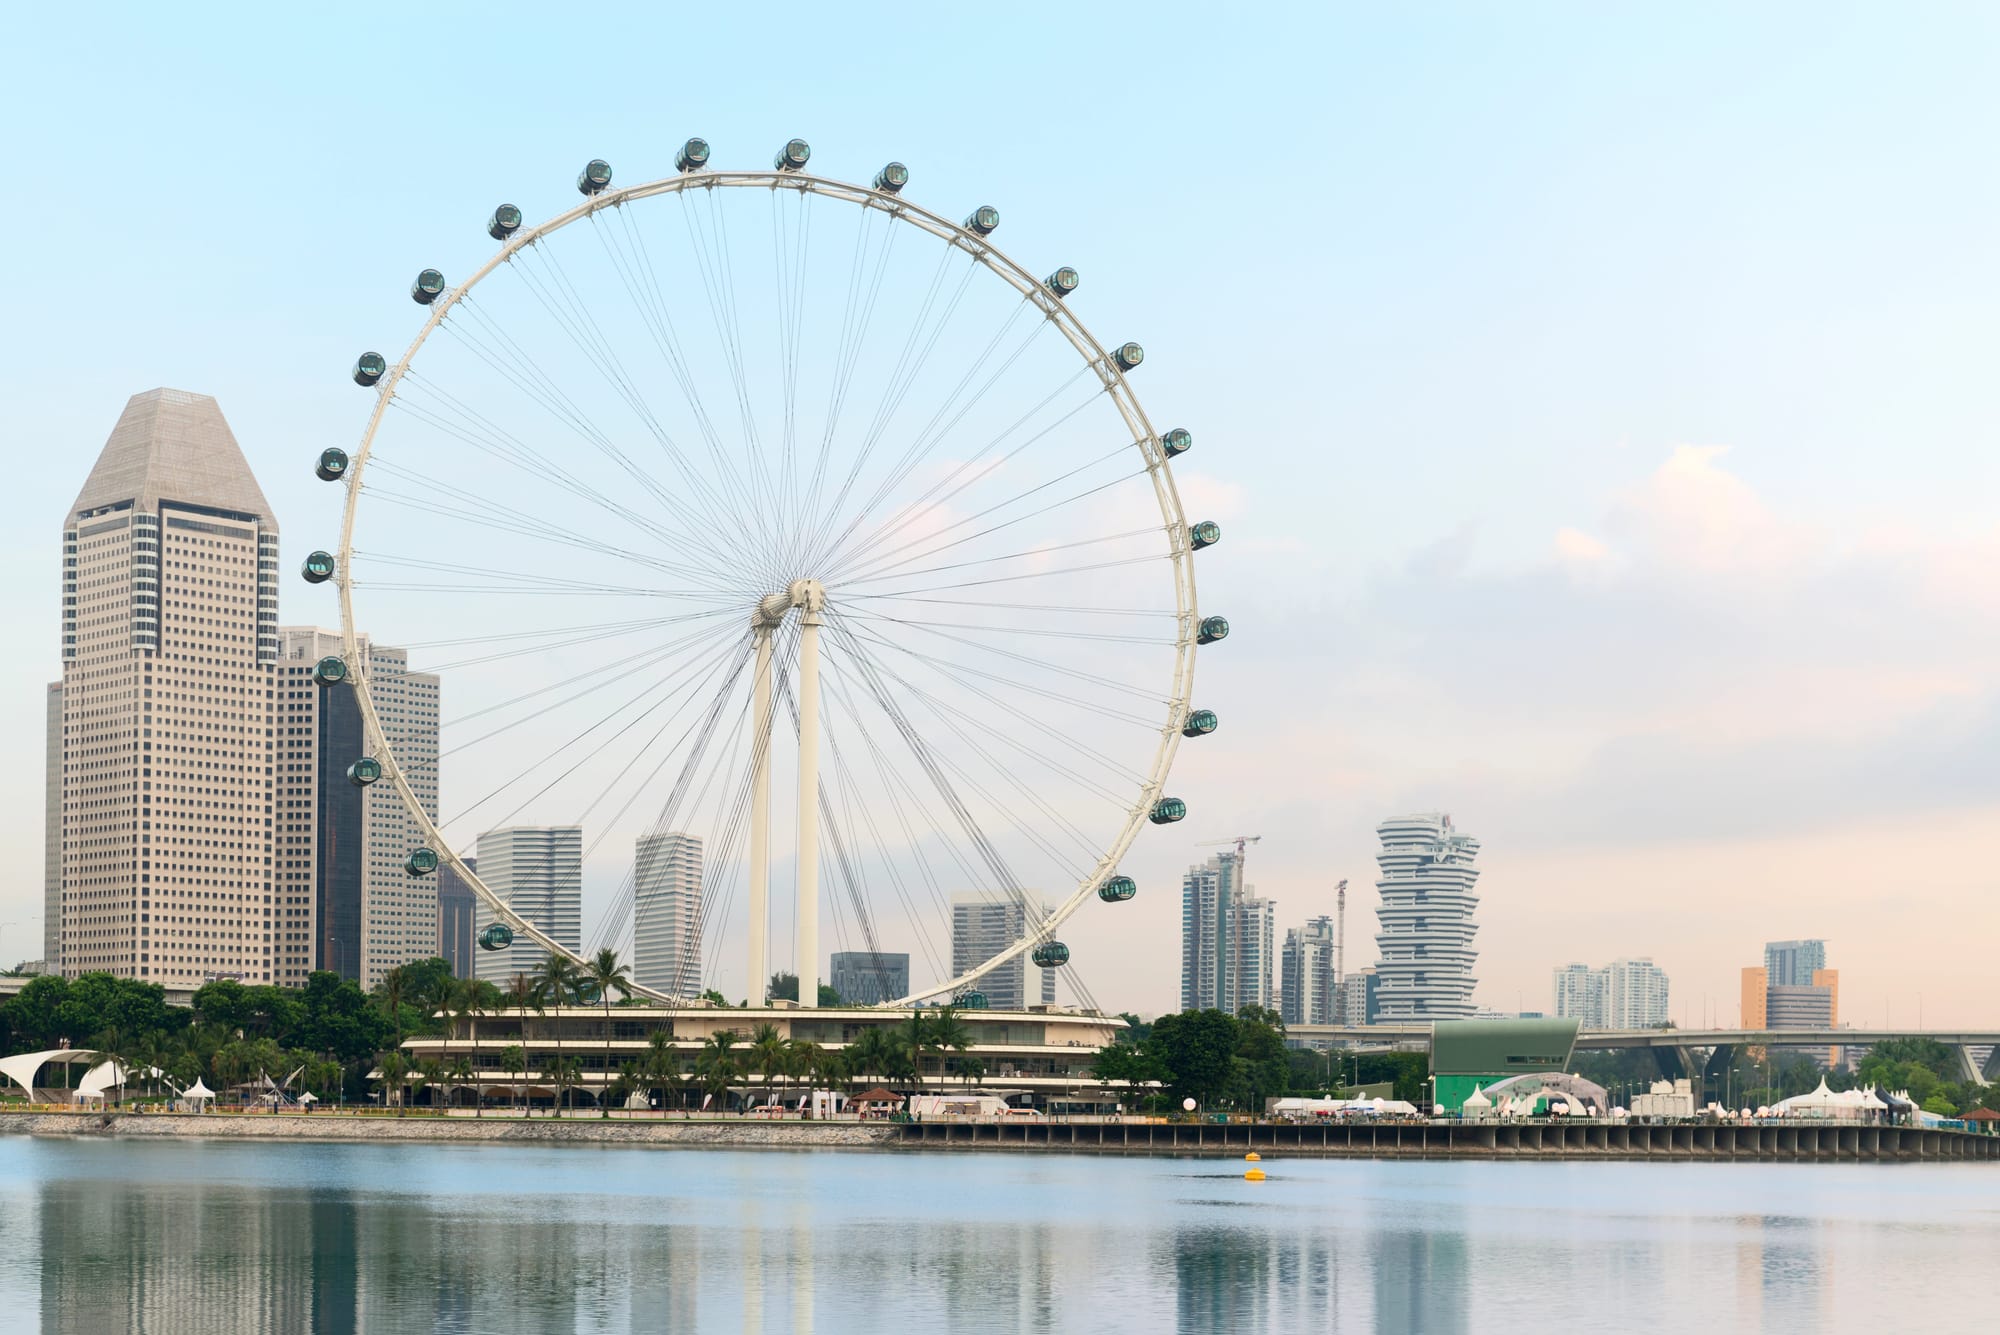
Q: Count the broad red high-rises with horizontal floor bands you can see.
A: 0